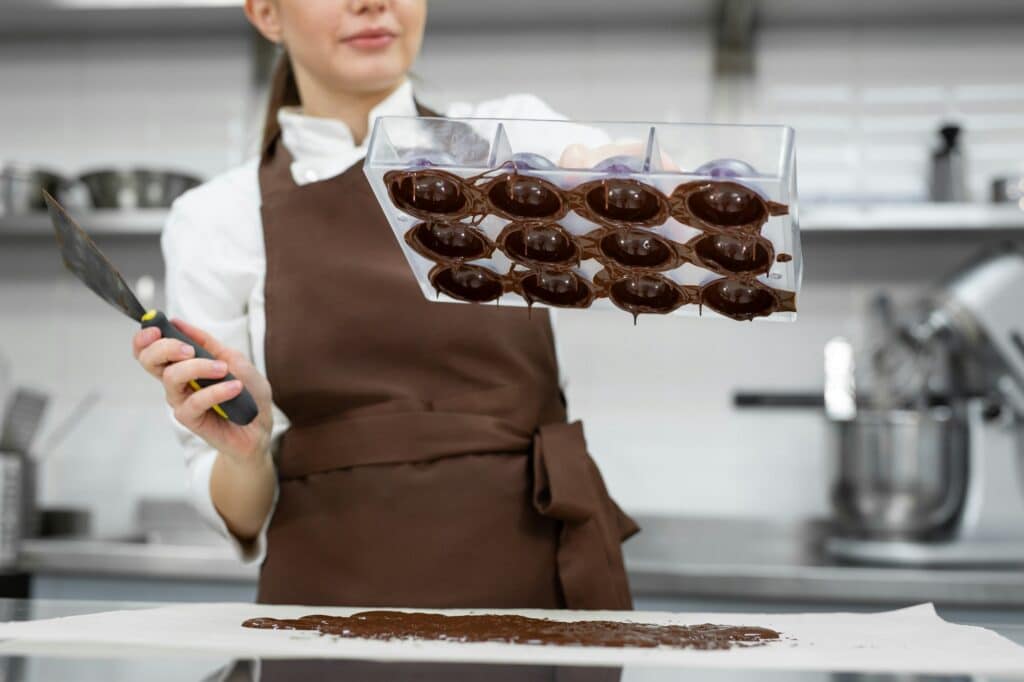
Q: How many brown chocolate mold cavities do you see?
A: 12